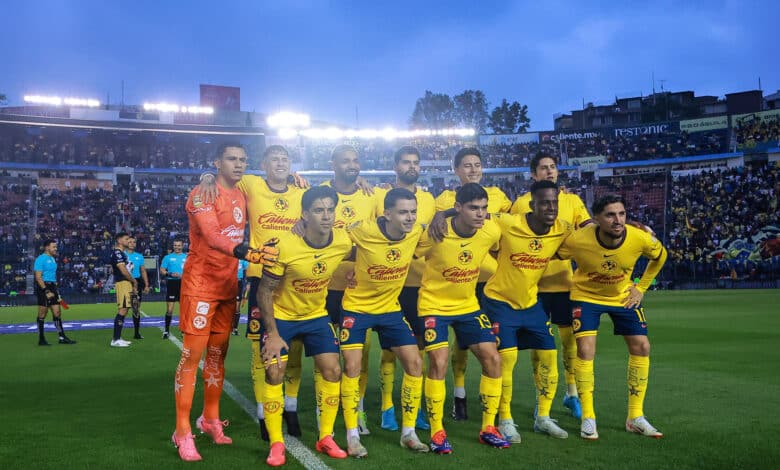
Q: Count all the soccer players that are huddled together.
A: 11